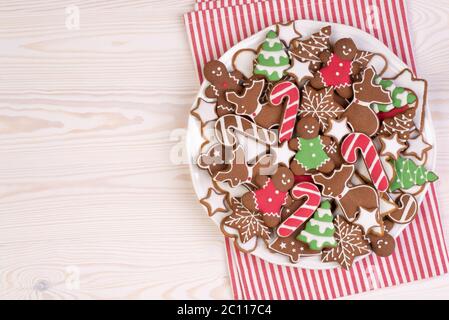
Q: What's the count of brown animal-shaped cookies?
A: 4